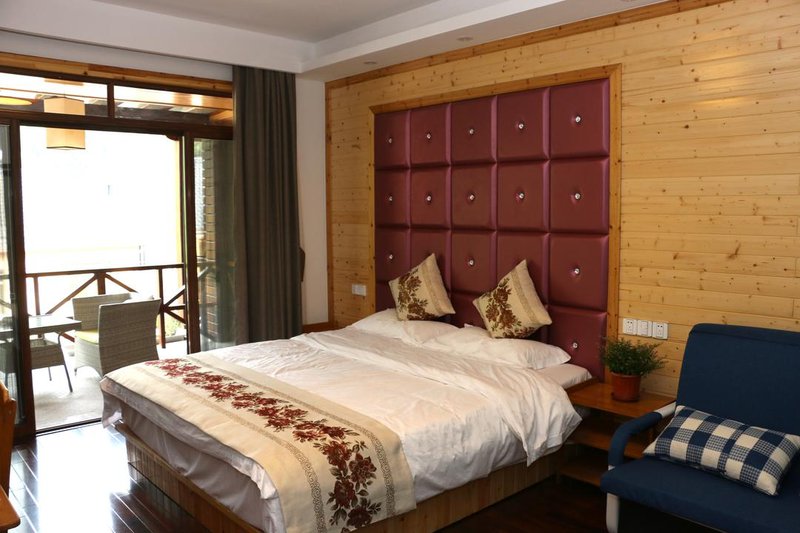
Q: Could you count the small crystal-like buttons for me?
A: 14